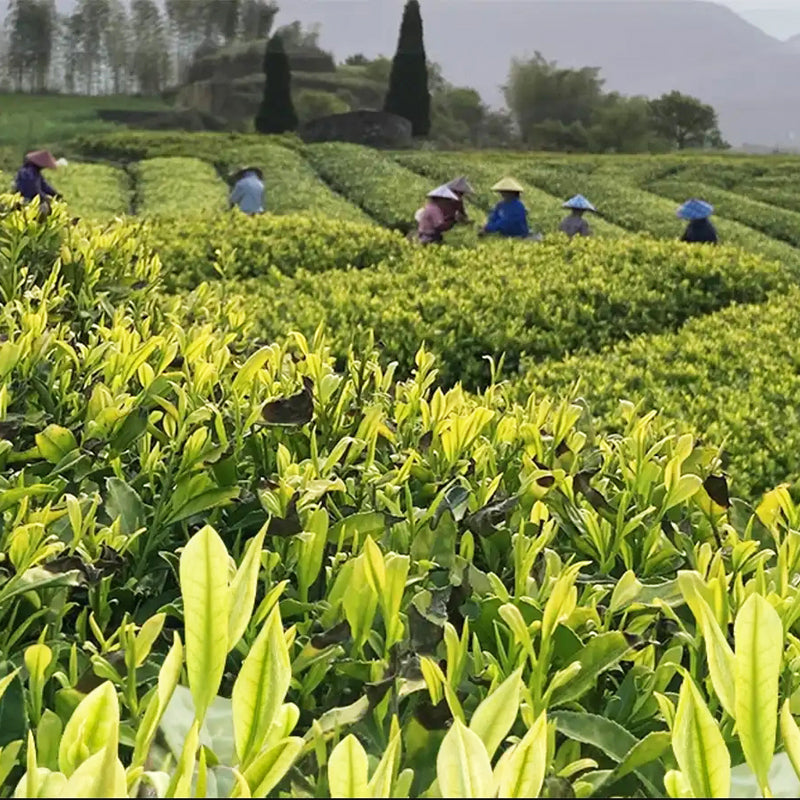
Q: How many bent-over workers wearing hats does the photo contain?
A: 7